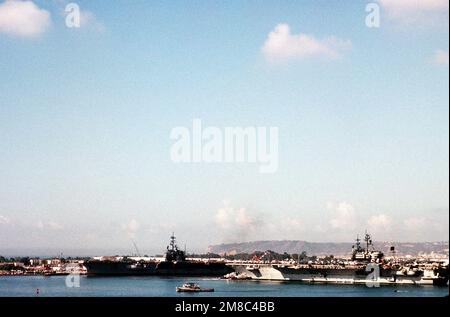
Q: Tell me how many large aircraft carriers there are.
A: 2